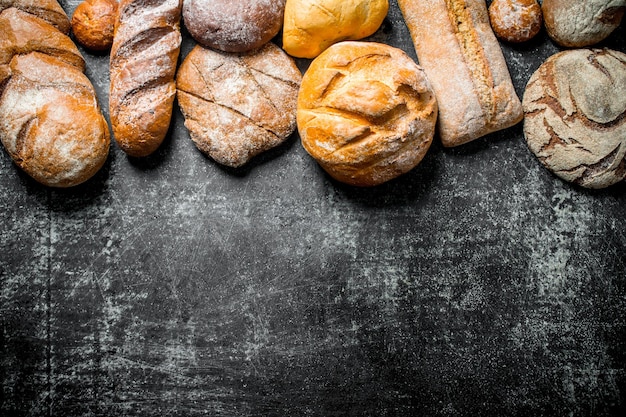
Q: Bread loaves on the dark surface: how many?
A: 11